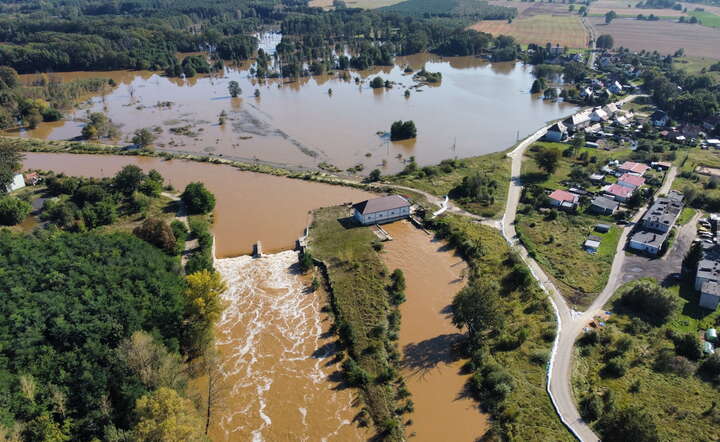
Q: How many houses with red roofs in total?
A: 4